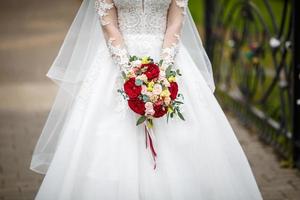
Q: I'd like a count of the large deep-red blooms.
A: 5